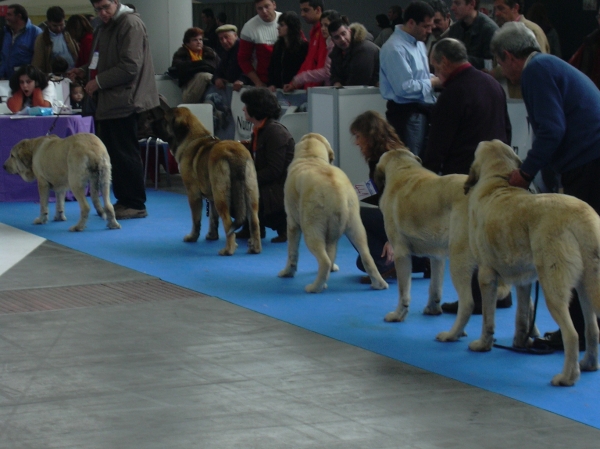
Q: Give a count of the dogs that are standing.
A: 5